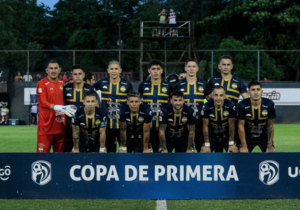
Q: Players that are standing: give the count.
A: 6